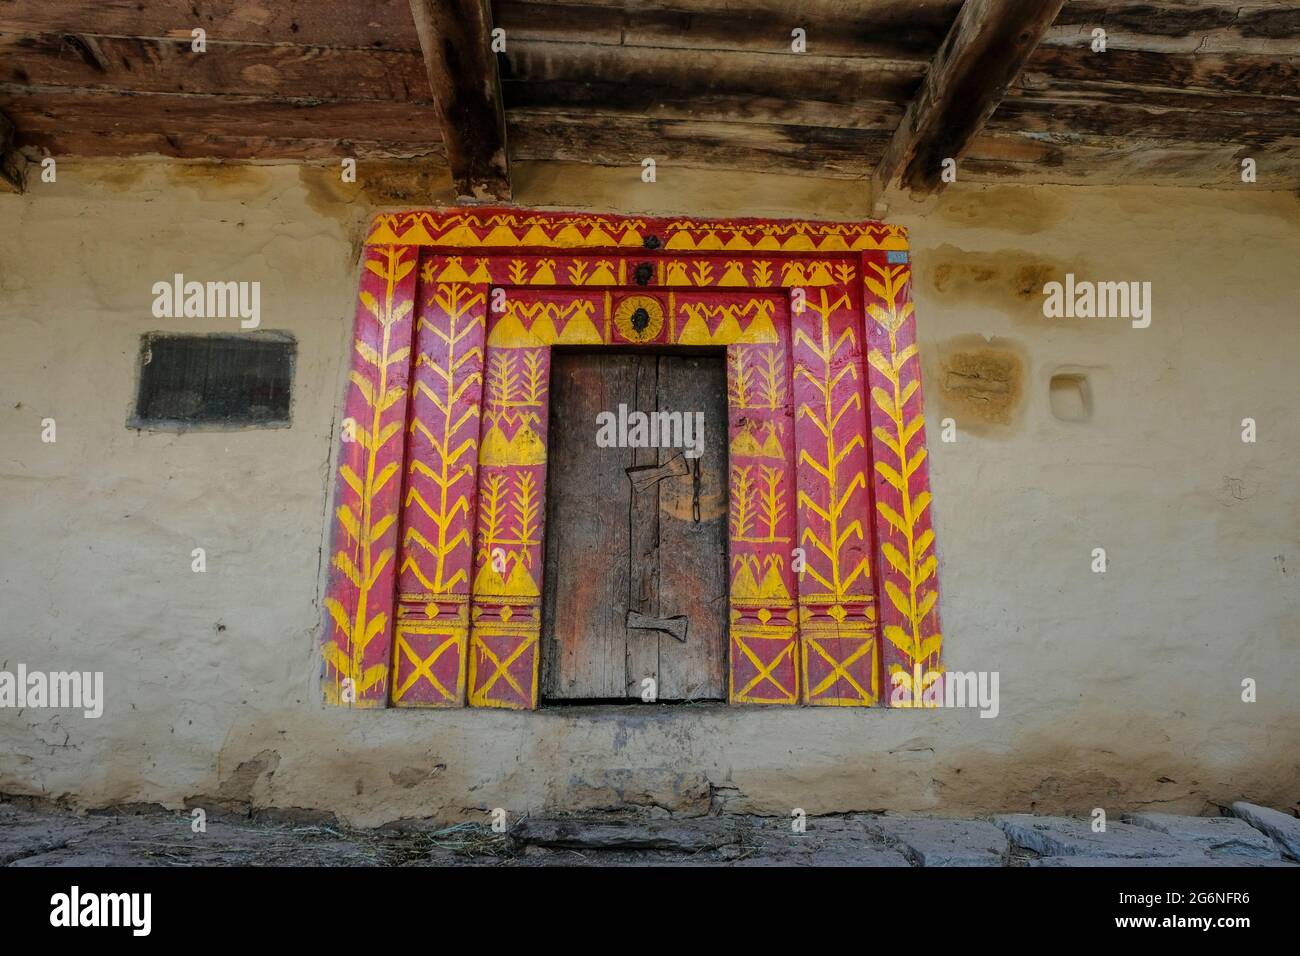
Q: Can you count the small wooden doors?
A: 1